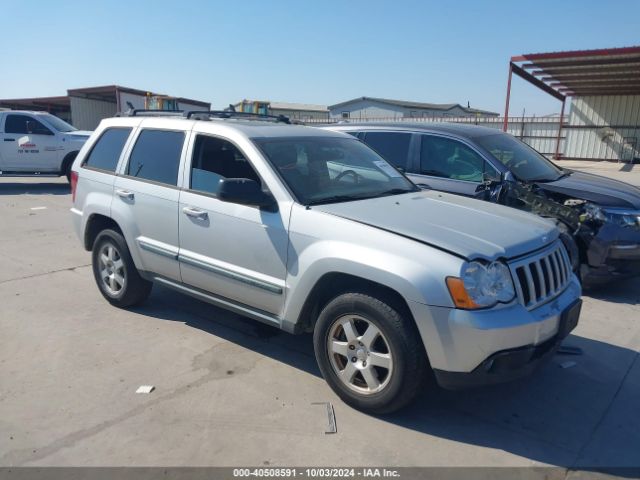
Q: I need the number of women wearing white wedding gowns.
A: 0